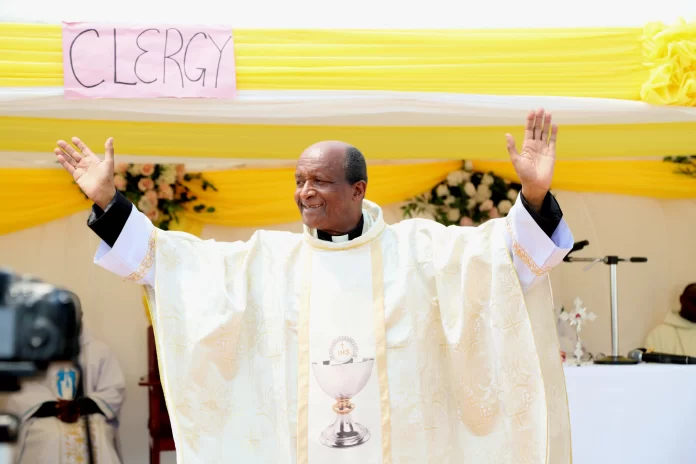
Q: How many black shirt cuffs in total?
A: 2